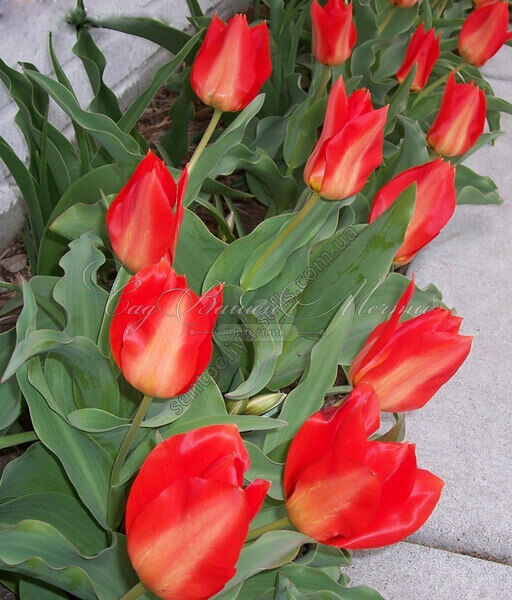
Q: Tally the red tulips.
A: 14